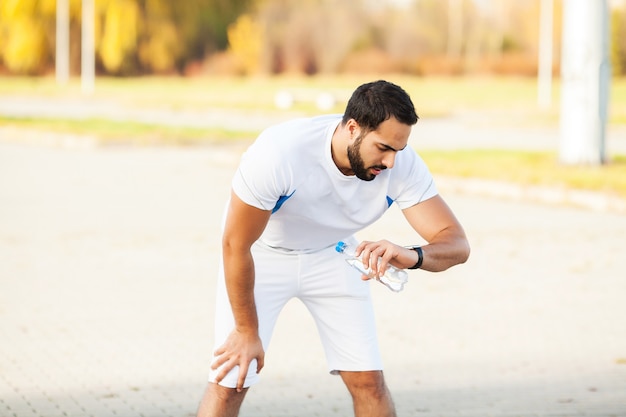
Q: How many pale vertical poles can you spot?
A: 4